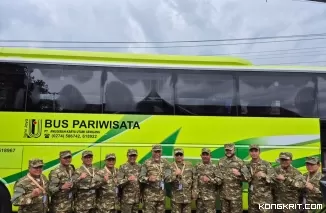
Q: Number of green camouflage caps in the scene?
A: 12